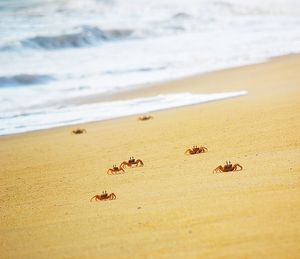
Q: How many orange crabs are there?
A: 7